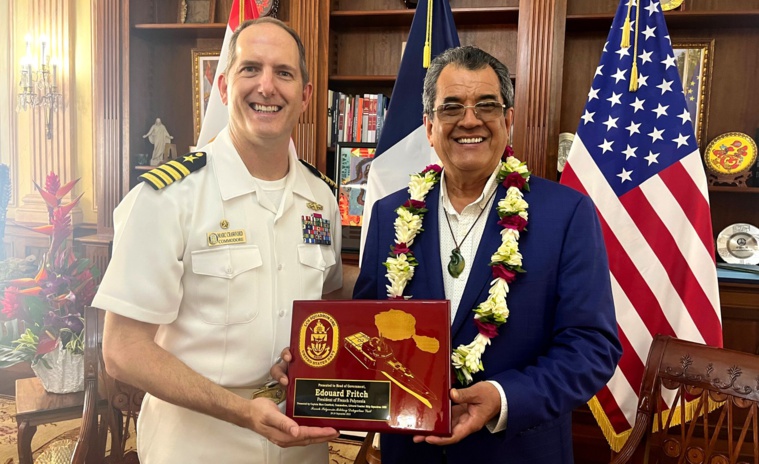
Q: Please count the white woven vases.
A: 1